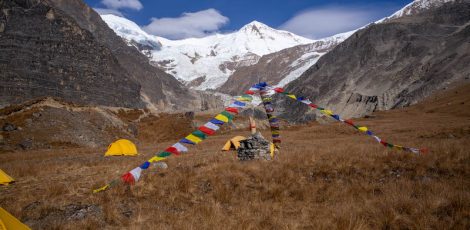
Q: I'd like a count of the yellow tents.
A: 4